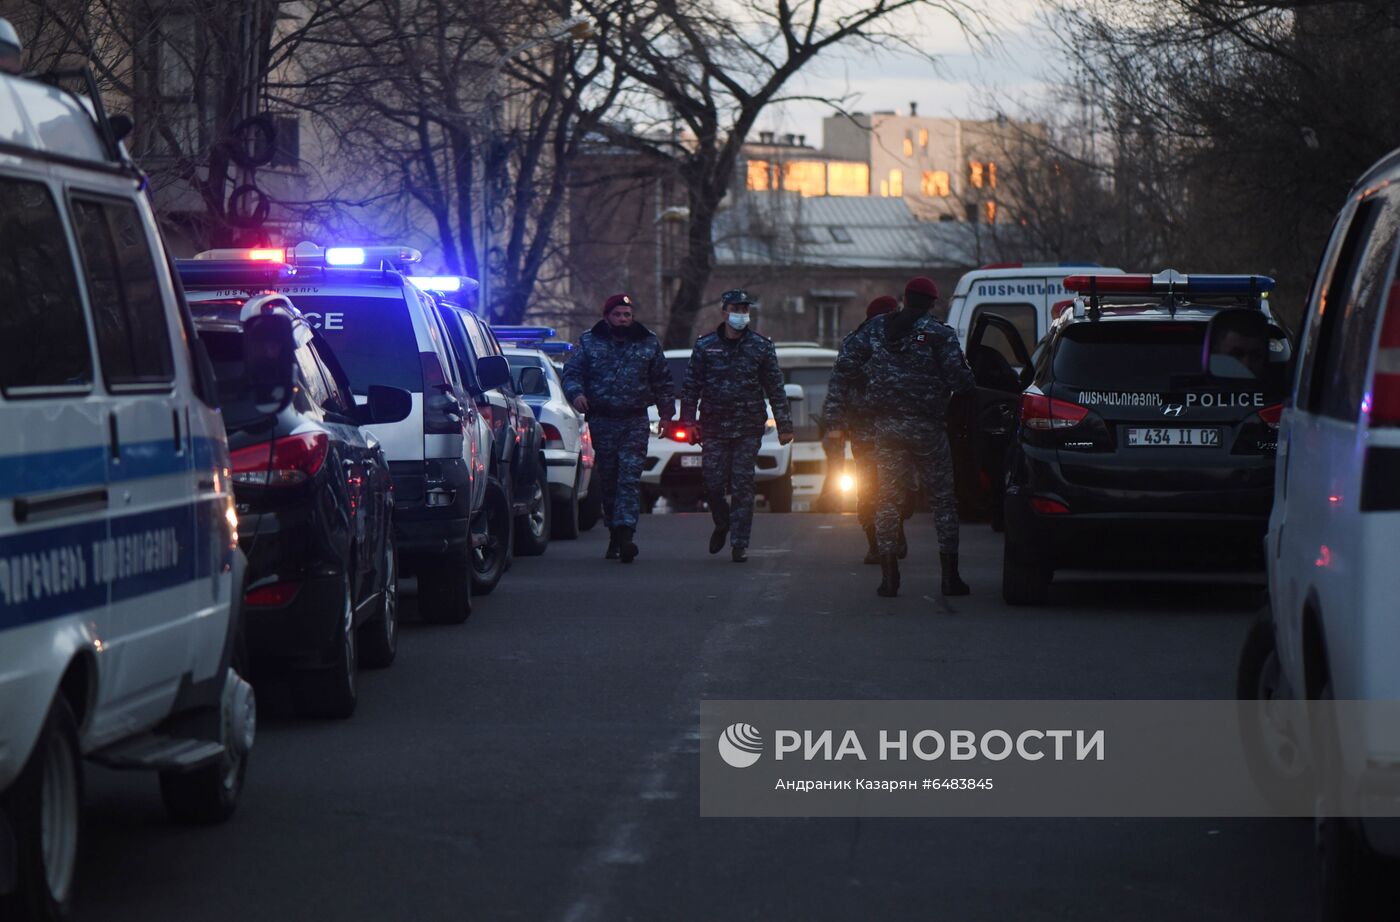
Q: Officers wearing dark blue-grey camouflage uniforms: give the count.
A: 4